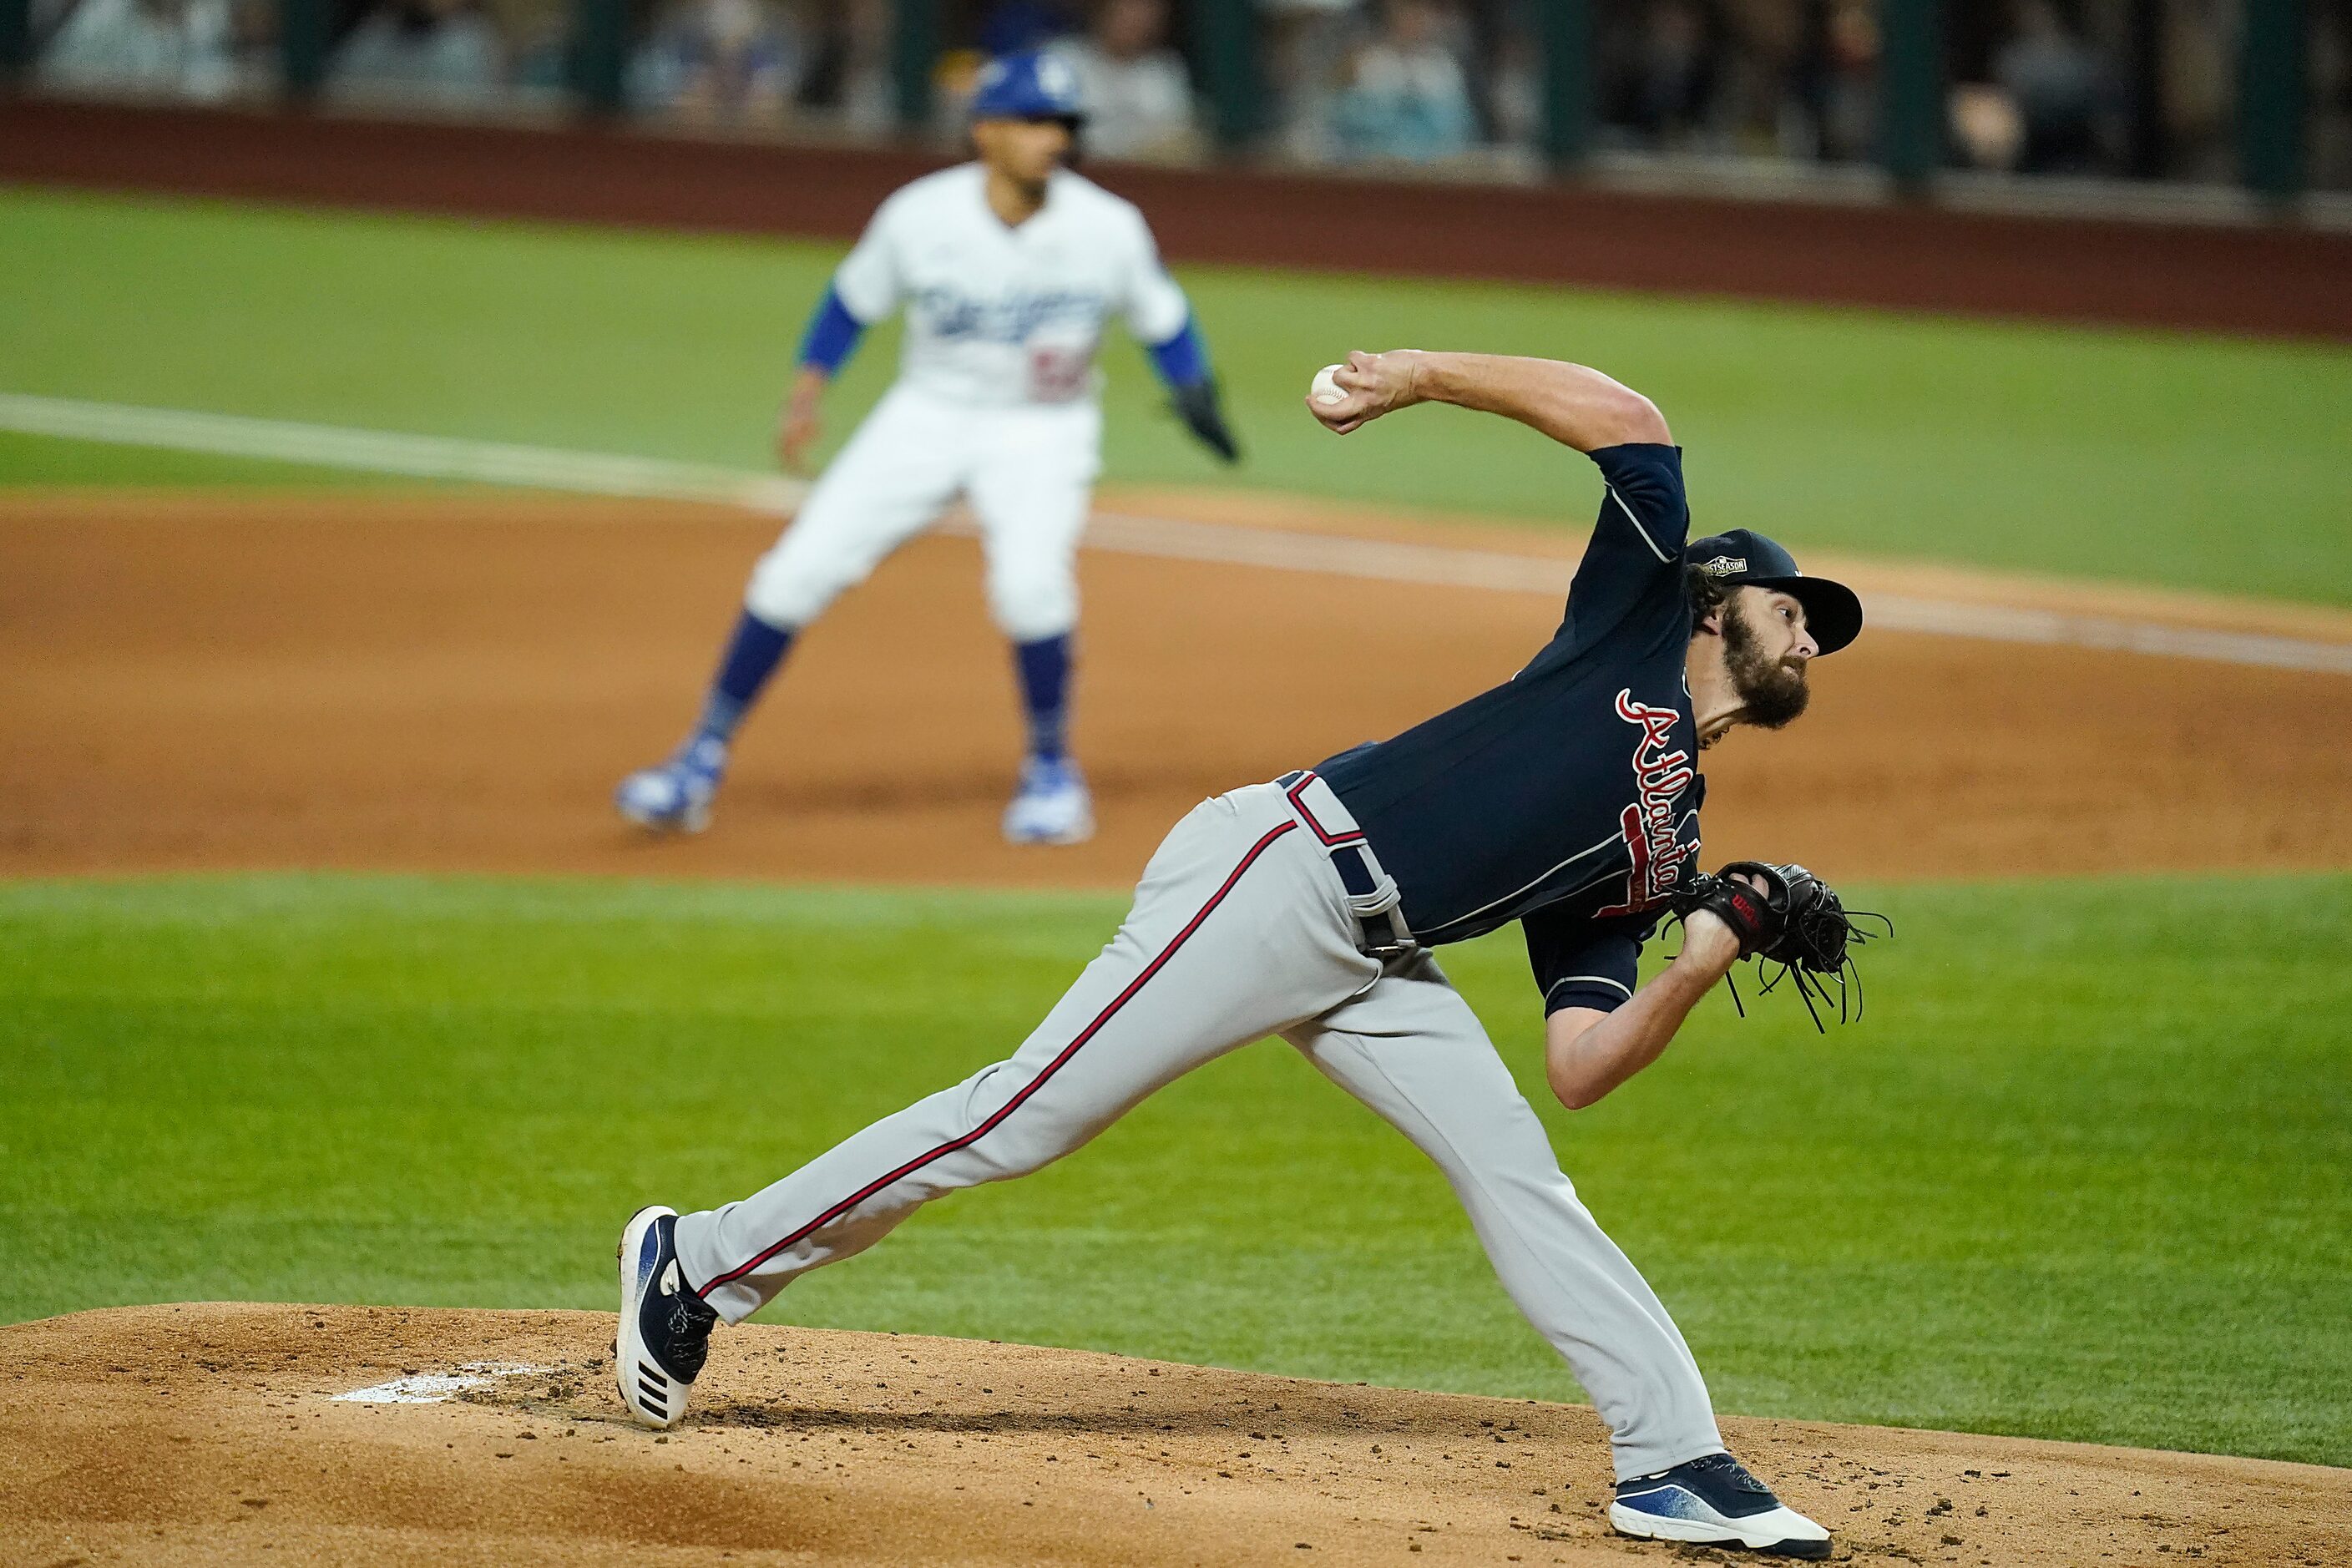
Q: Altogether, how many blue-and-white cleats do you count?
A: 4